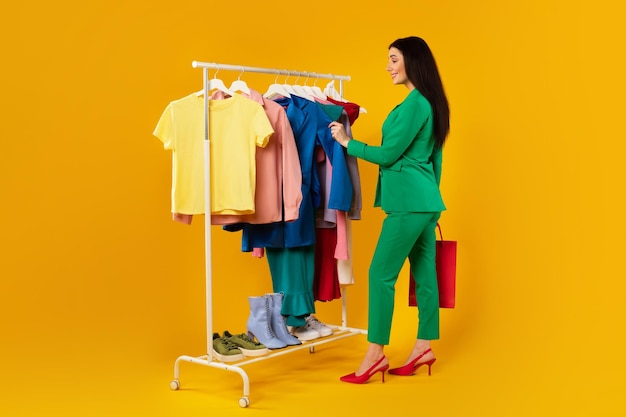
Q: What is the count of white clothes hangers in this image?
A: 8